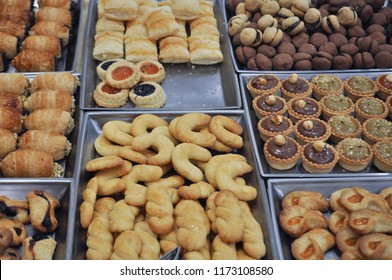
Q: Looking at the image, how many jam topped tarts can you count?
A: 5